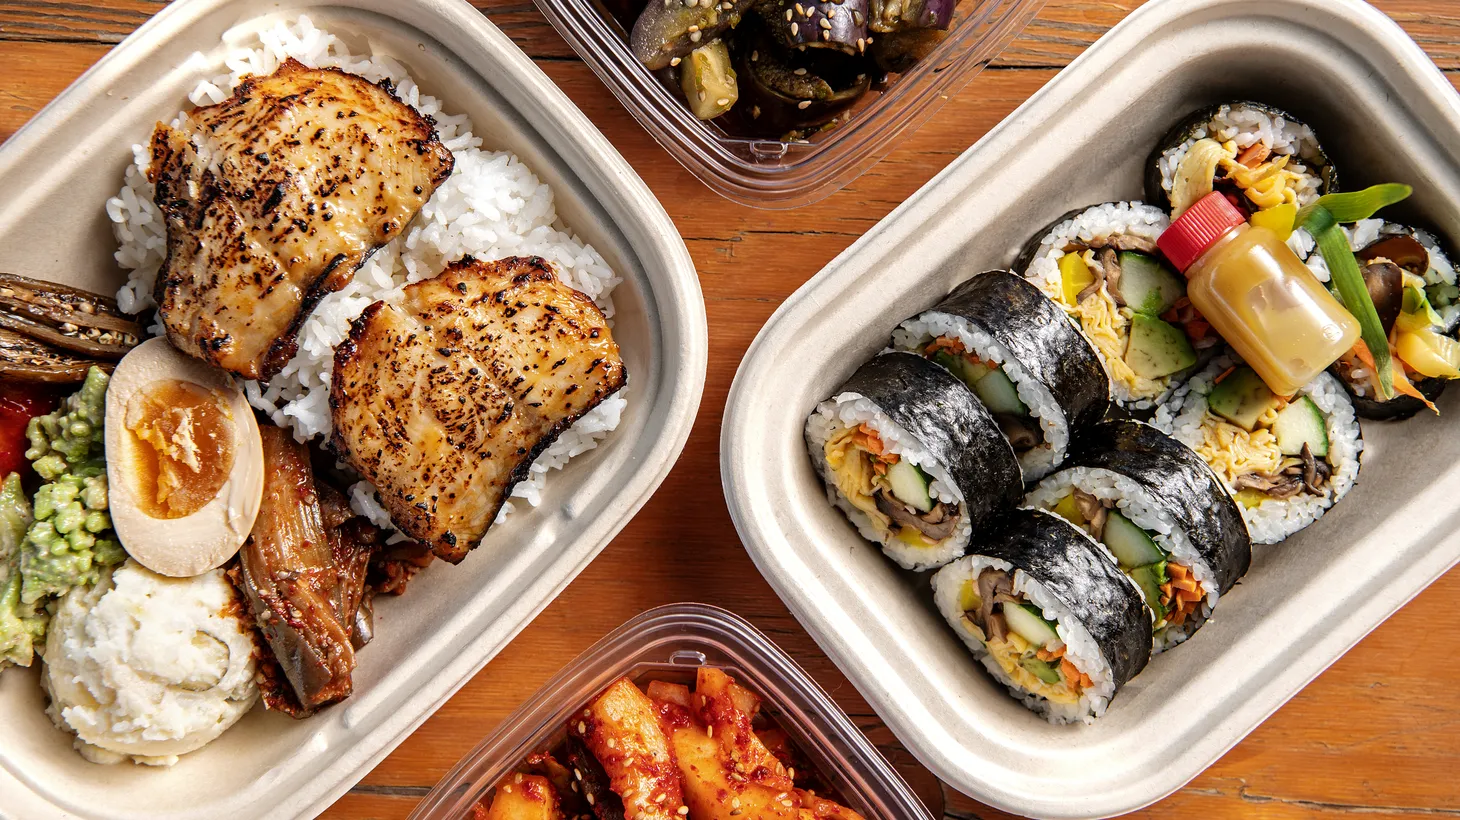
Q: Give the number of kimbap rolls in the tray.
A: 8